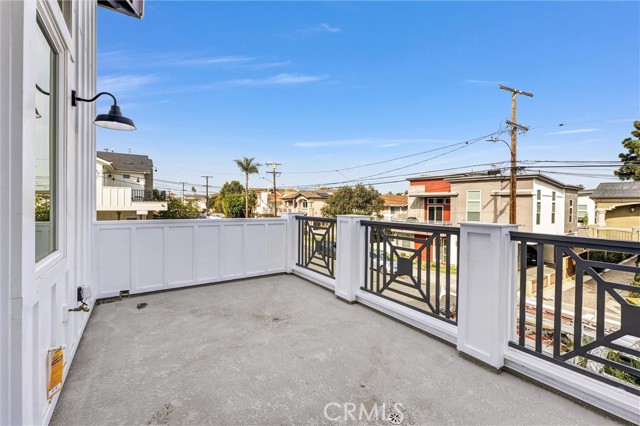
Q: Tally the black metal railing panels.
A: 3